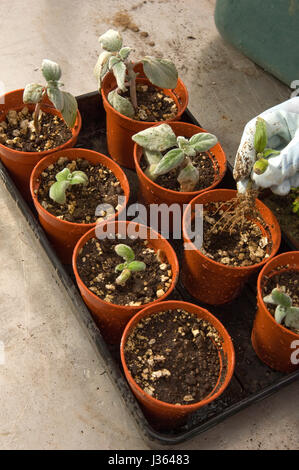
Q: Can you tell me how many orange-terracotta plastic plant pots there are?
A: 8